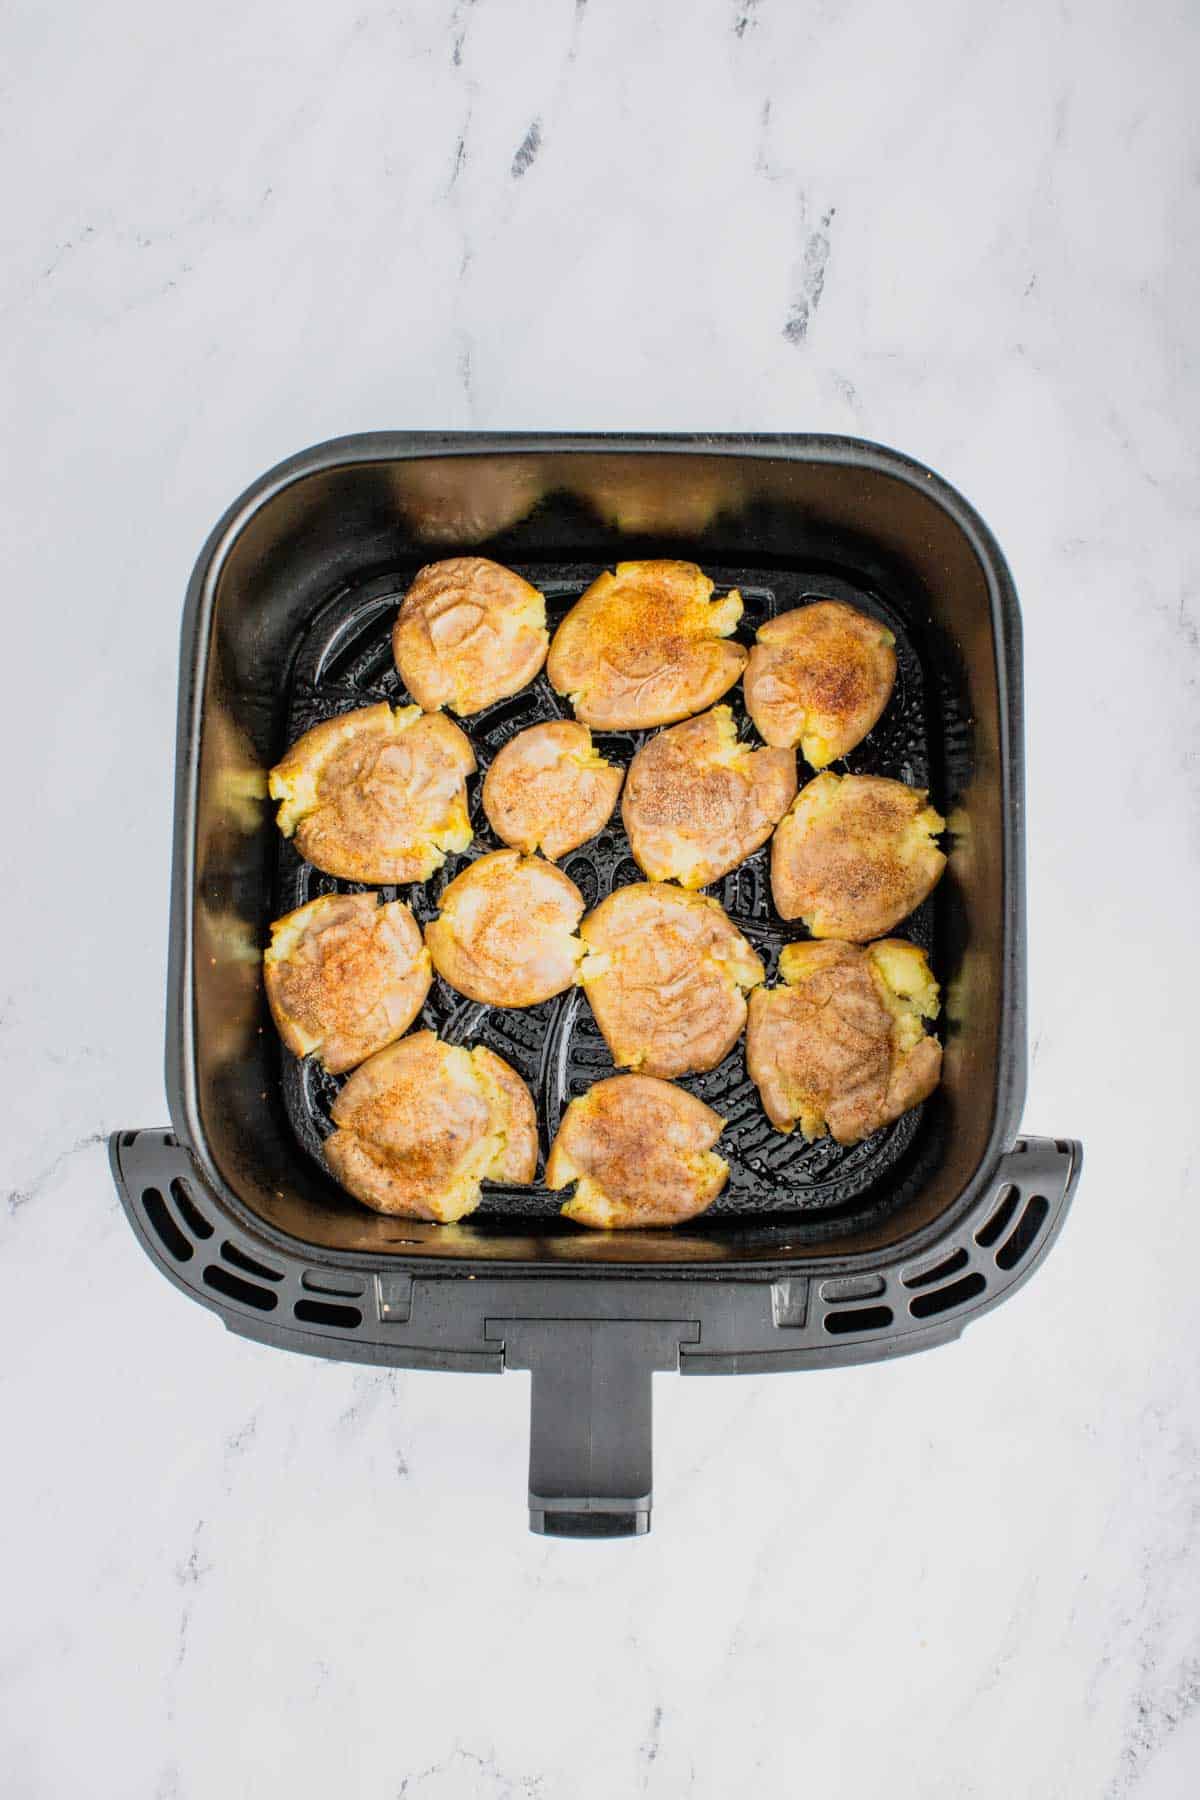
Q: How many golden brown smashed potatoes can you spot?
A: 13